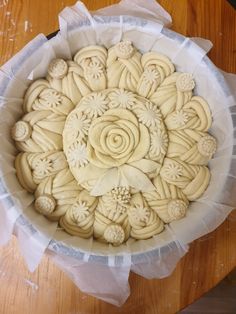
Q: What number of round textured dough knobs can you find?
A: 8